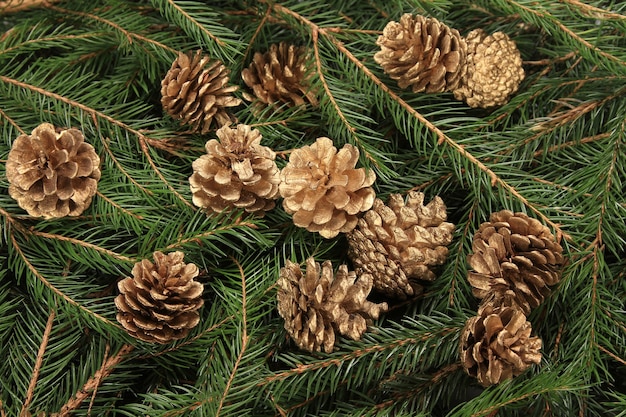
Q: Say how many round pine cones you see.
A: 12